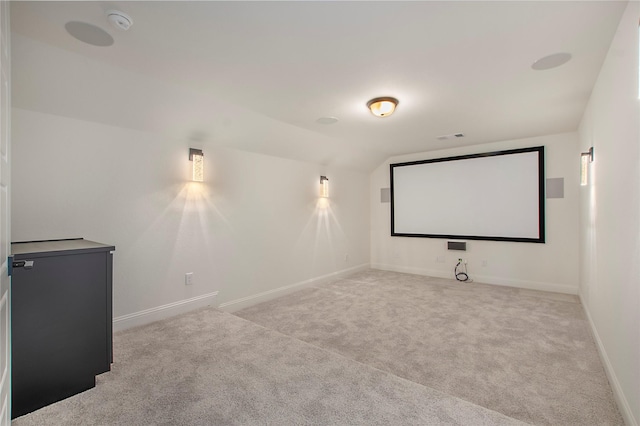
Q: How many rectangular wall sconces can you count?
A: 3